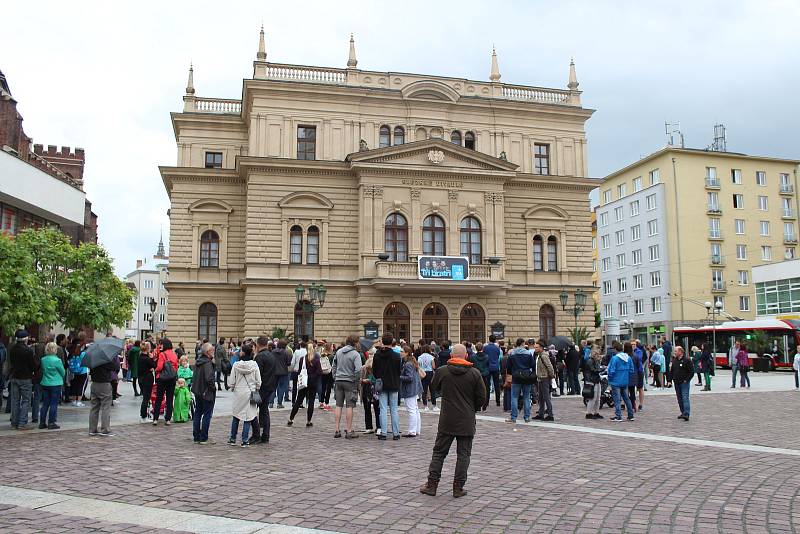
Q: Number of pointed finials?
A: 5